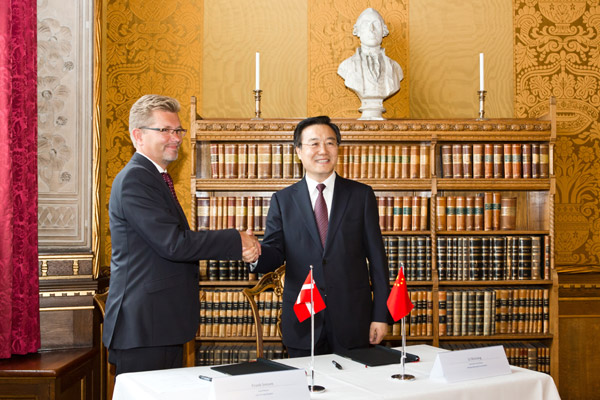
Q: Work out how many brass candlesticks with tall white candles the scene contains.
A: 2